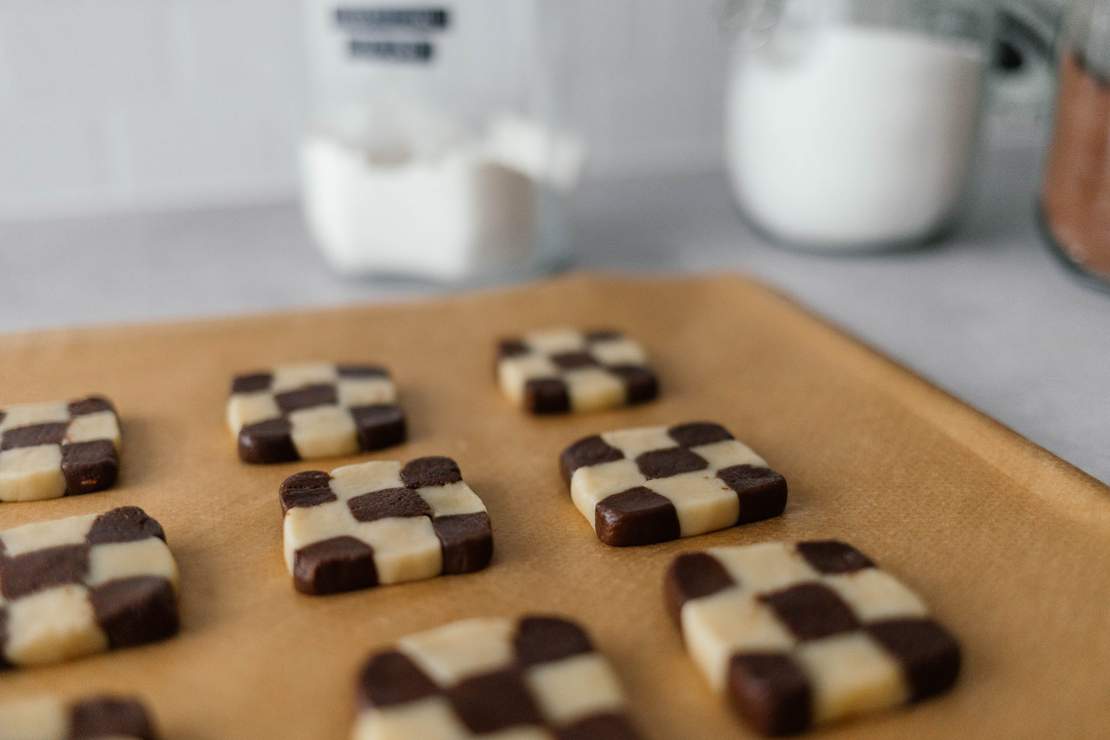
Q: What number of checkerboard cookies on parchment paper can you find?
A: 9